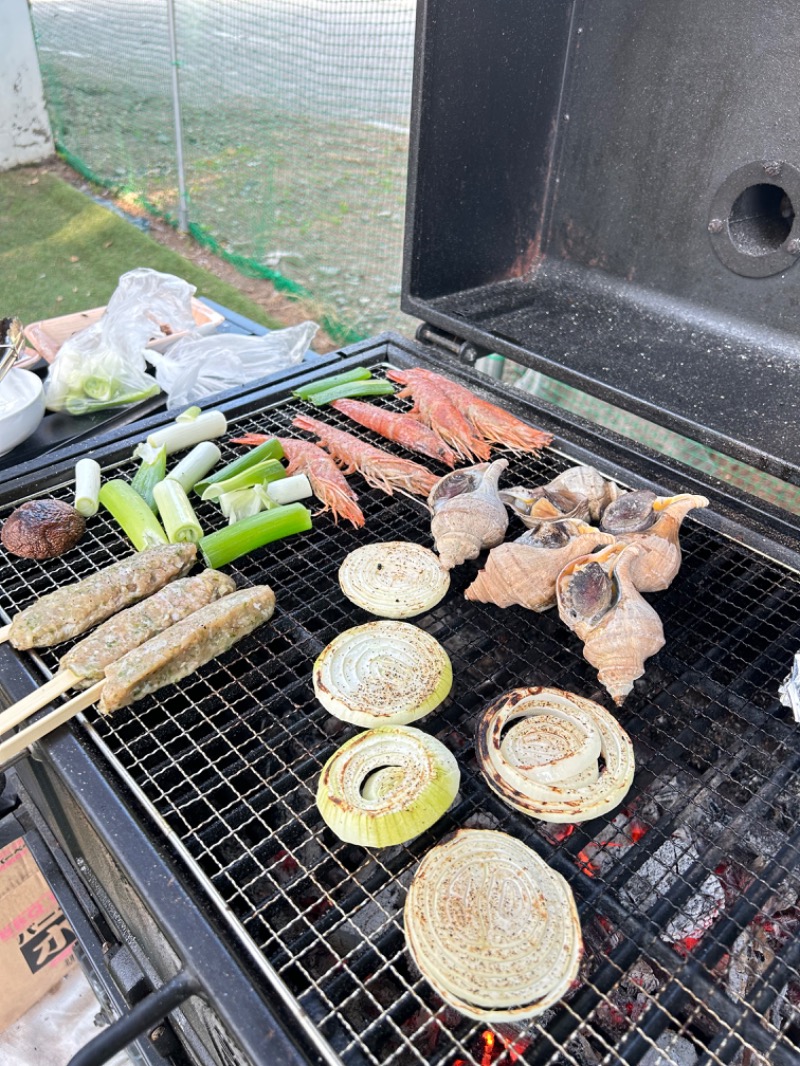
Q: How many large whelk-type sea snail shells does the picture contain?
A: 5